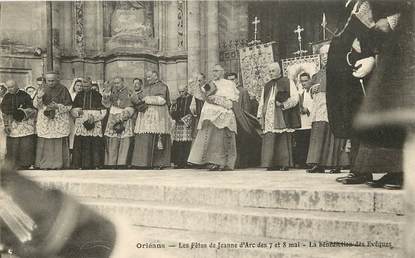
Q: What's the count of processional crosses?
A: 2